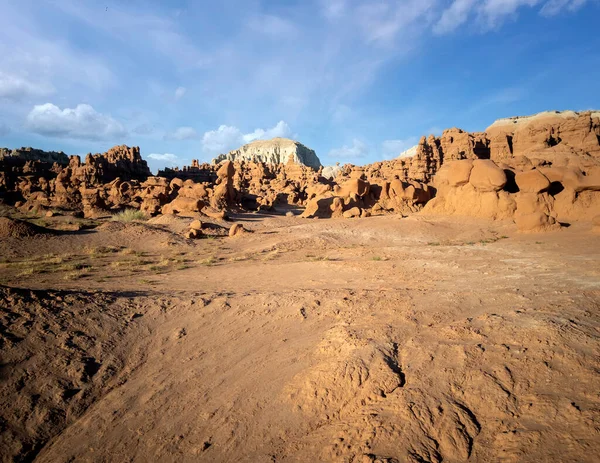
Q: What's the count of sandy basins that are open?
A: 1